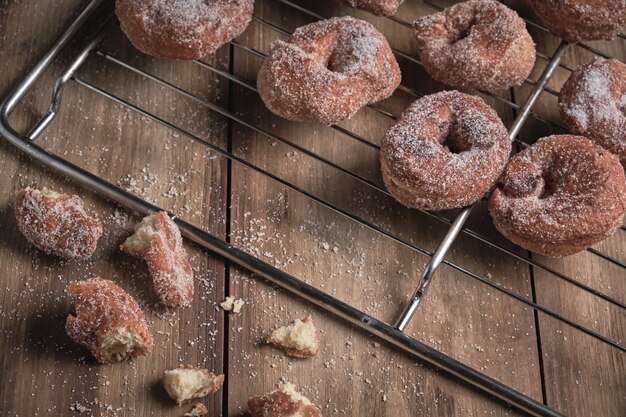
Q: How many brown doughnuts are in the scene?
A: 8